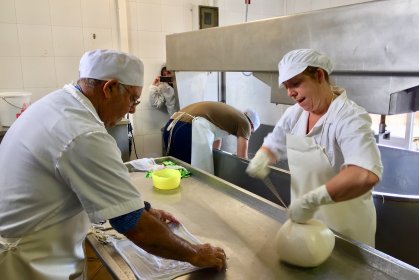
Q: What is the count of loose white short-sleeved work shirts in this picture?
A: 2